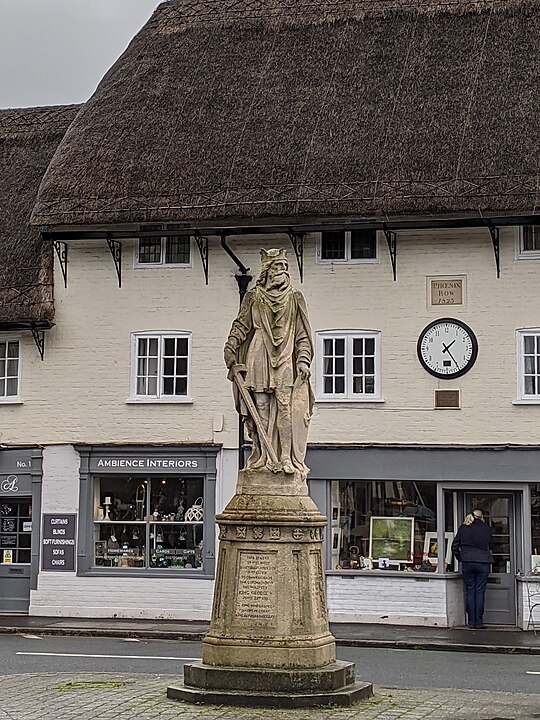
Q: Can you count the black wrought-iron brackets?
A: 7